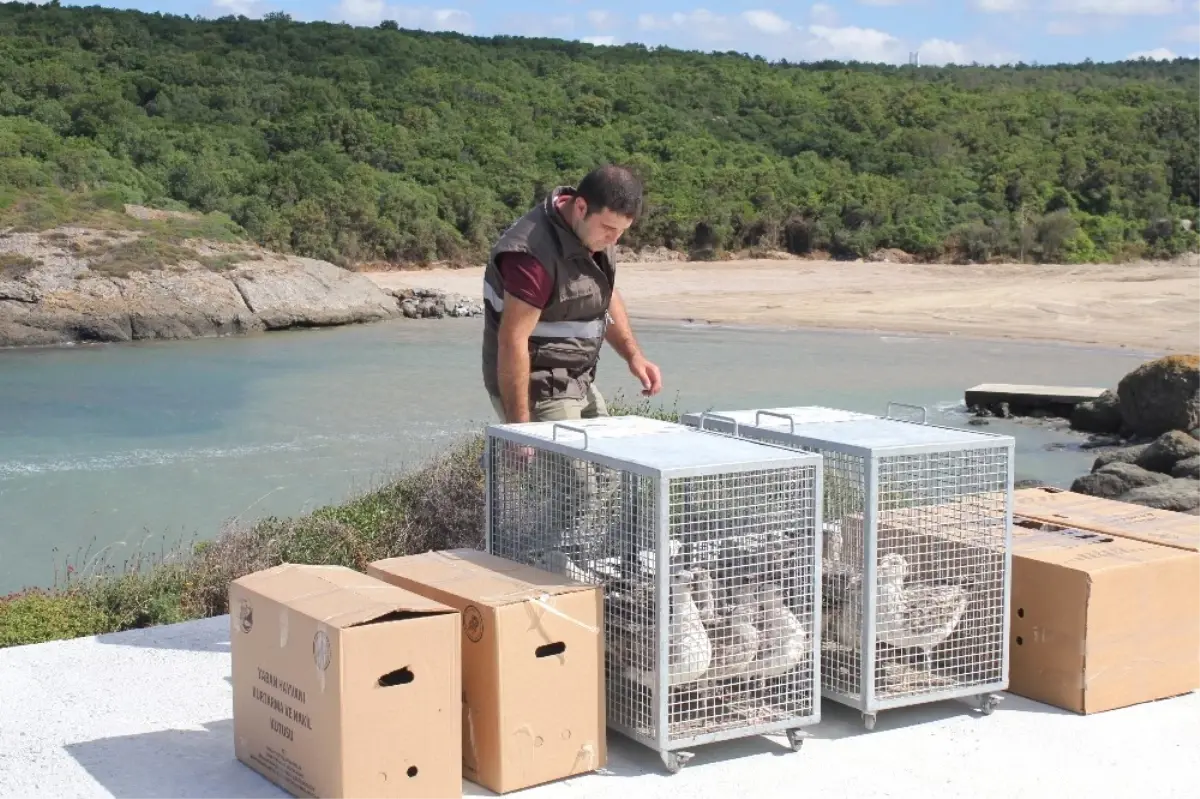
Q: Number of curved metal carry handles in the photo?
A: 4